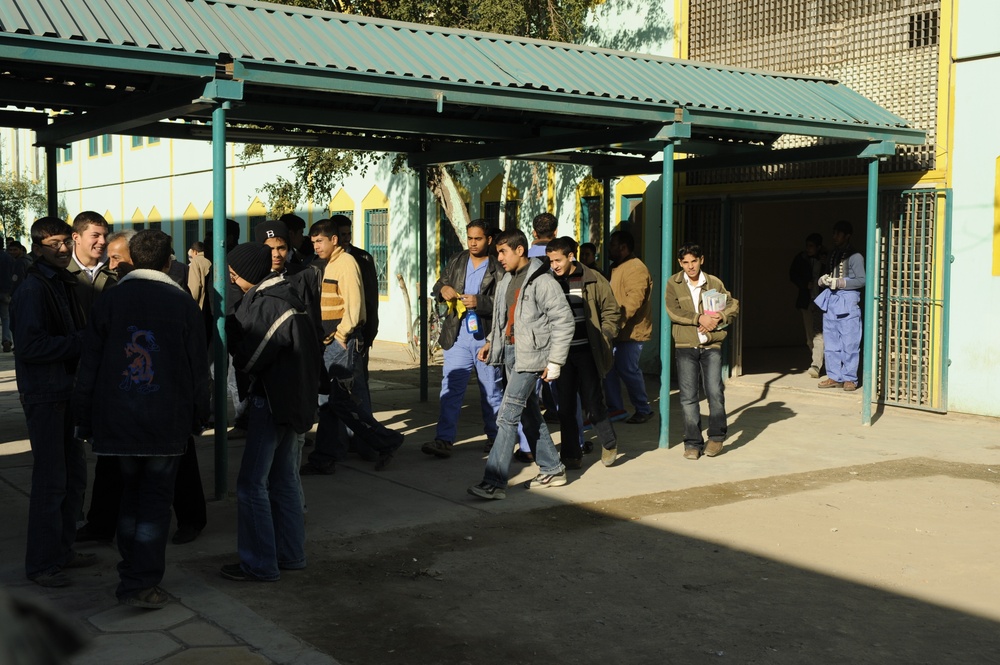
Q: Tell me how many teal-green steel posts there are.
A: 6